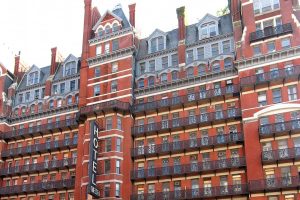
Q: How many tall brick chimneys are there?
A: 6